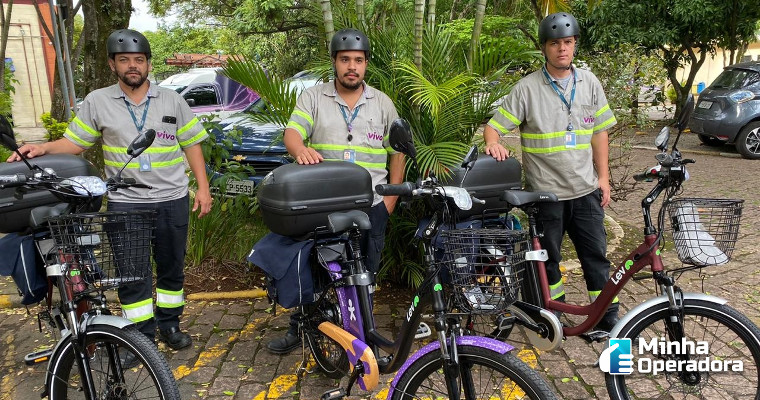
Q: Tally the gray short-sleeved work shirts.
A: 3